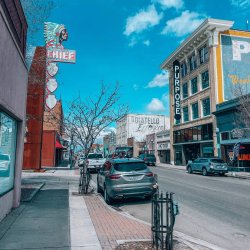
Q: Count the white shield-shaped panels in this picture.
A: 3